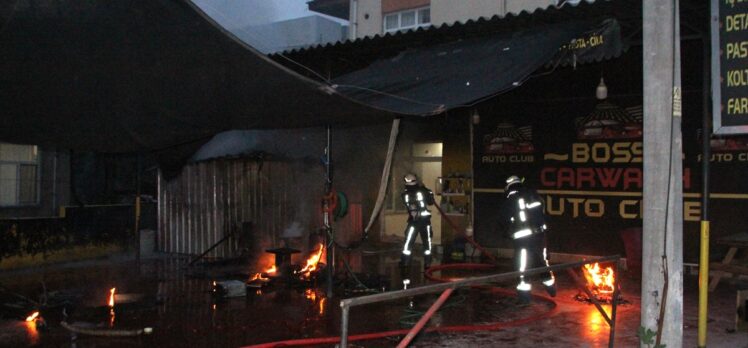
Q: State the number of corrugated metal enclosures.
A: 1